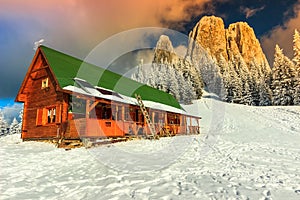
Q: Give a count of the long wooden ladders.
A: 1